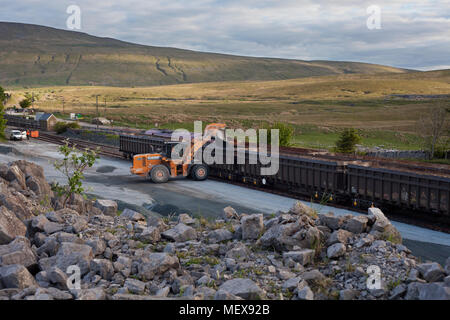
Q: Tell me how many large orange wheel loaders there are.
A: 1